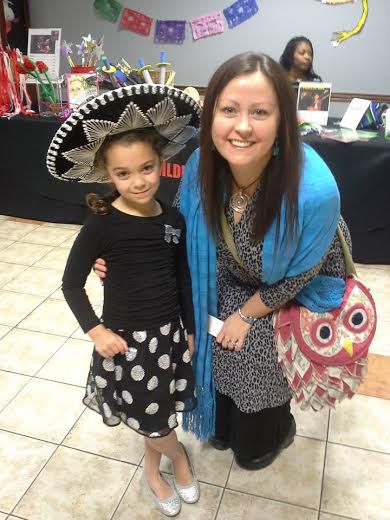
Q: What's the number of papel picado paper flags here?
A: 5